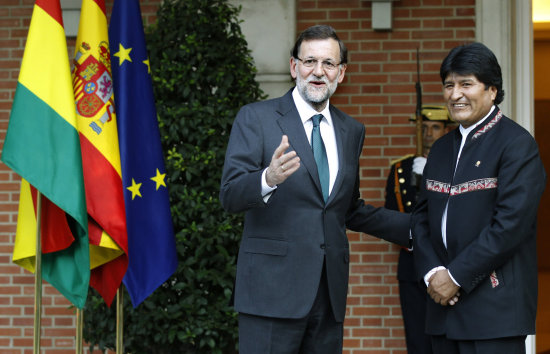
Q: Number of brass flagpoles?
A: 3